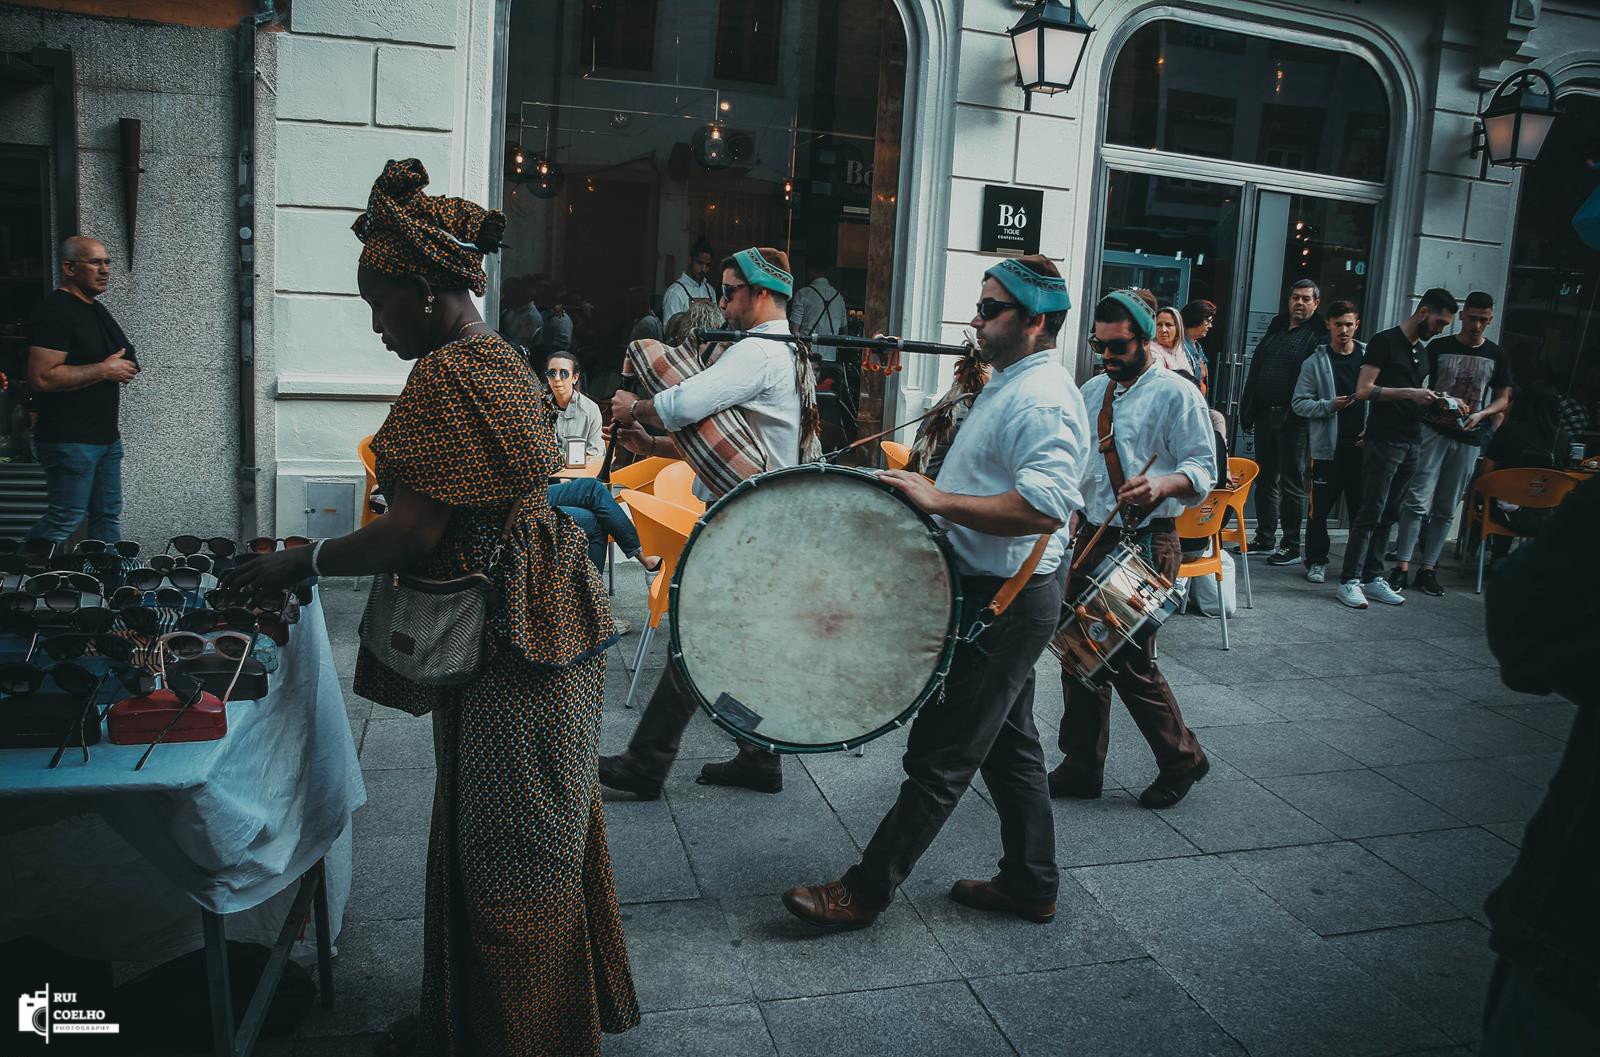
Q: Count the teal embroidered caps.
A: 3